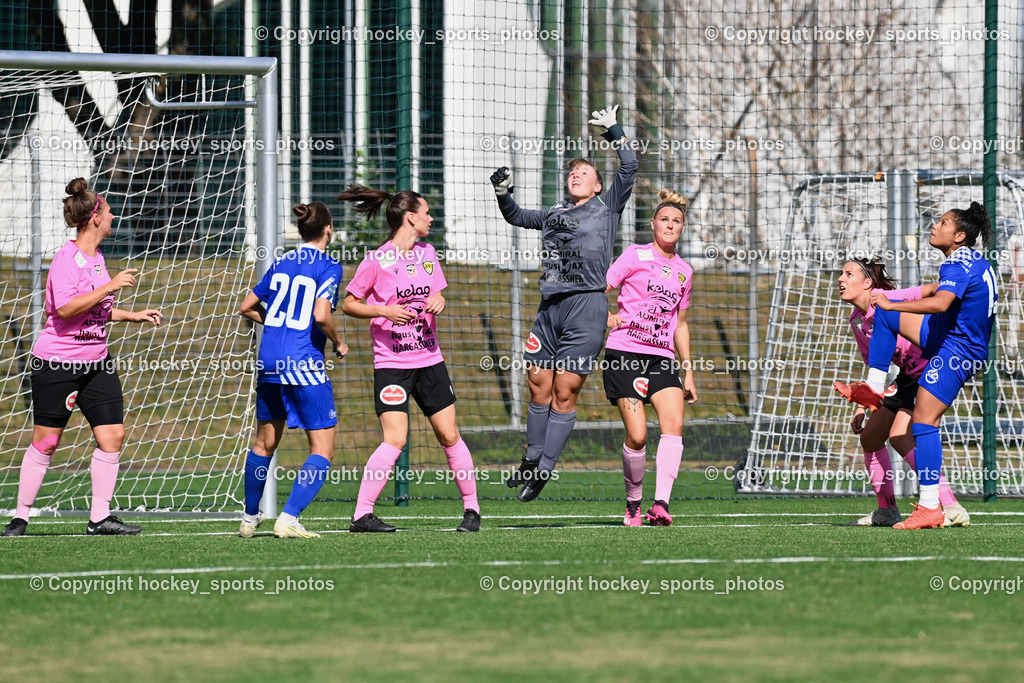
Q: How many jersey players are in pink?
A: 4